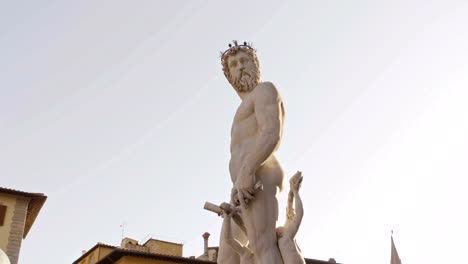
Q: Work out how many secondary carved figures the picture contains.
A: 2